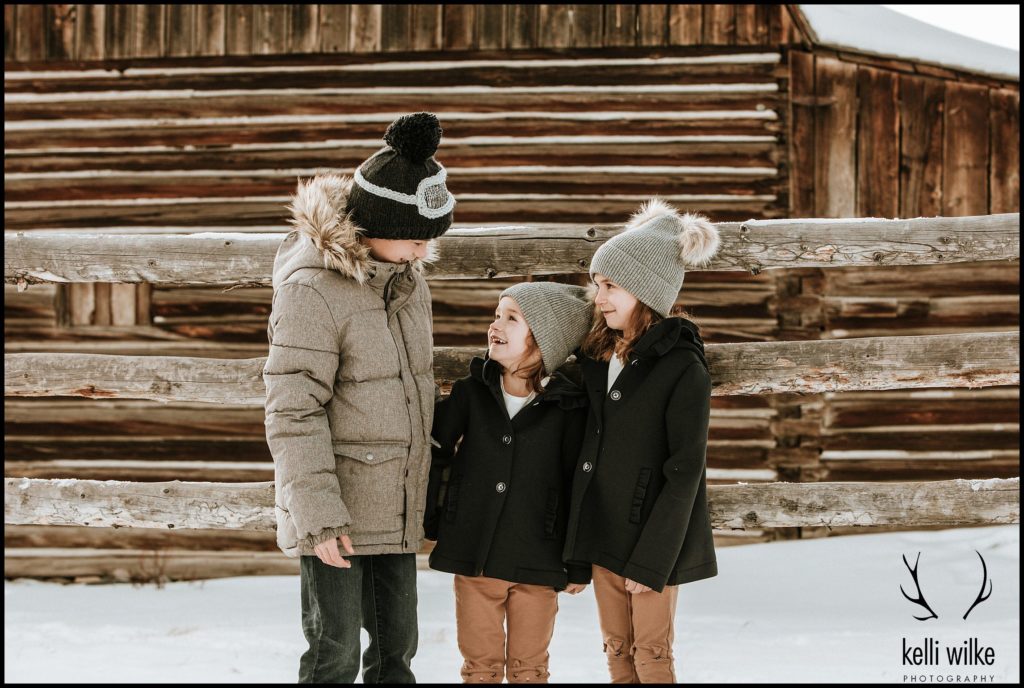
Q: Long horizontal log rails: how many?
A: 3